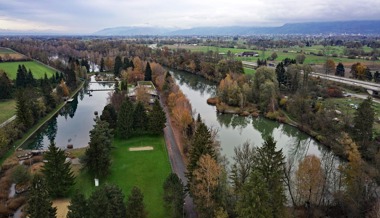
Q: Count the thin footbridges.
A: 2